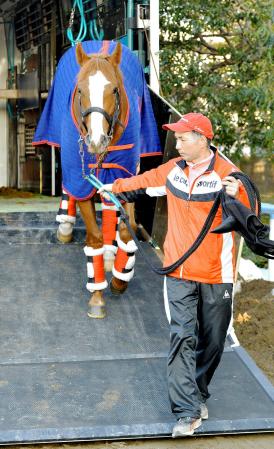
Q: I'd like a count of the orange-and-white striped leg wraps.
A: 4